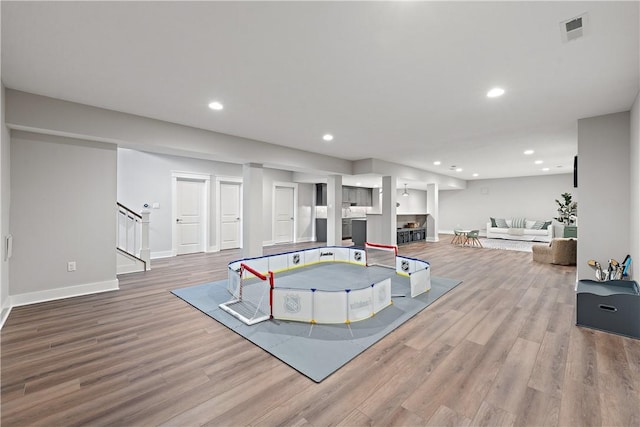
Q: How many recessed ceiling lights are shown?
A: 9